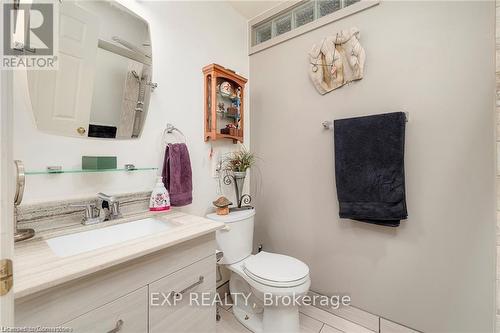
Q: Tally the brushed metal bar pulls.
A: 2